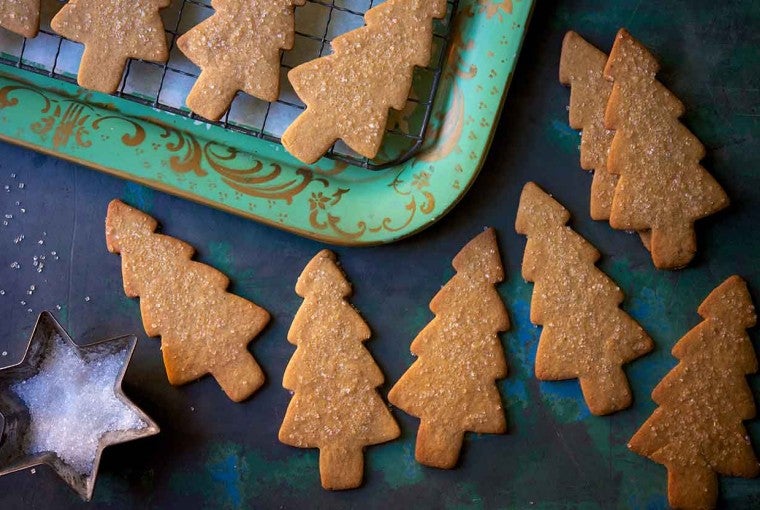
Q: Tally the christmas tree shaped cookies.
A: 11